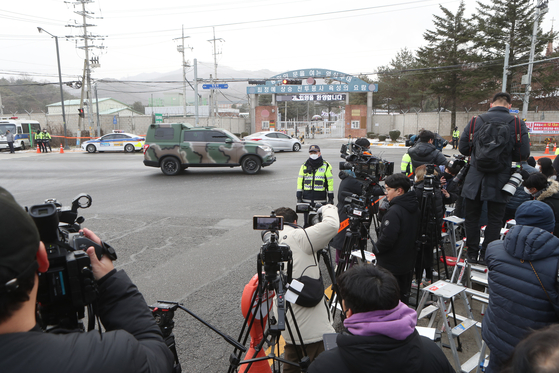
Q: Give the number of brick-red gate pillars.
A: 2